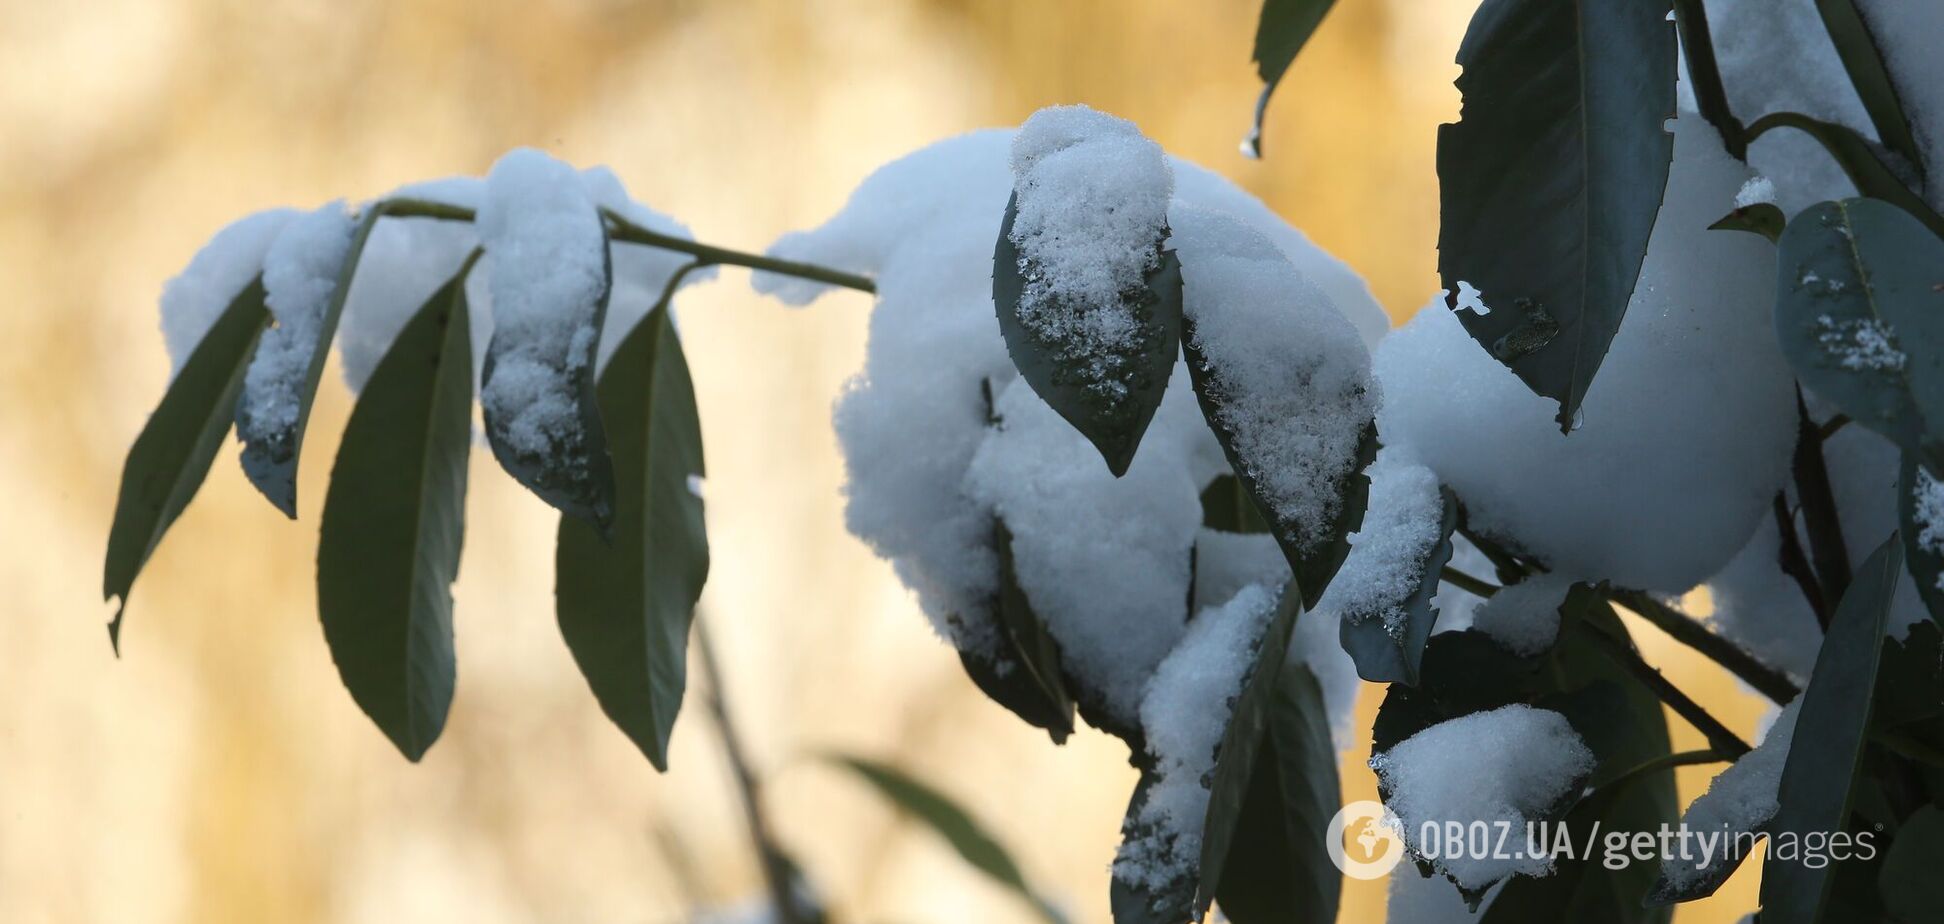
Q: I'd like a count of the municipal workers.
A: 0